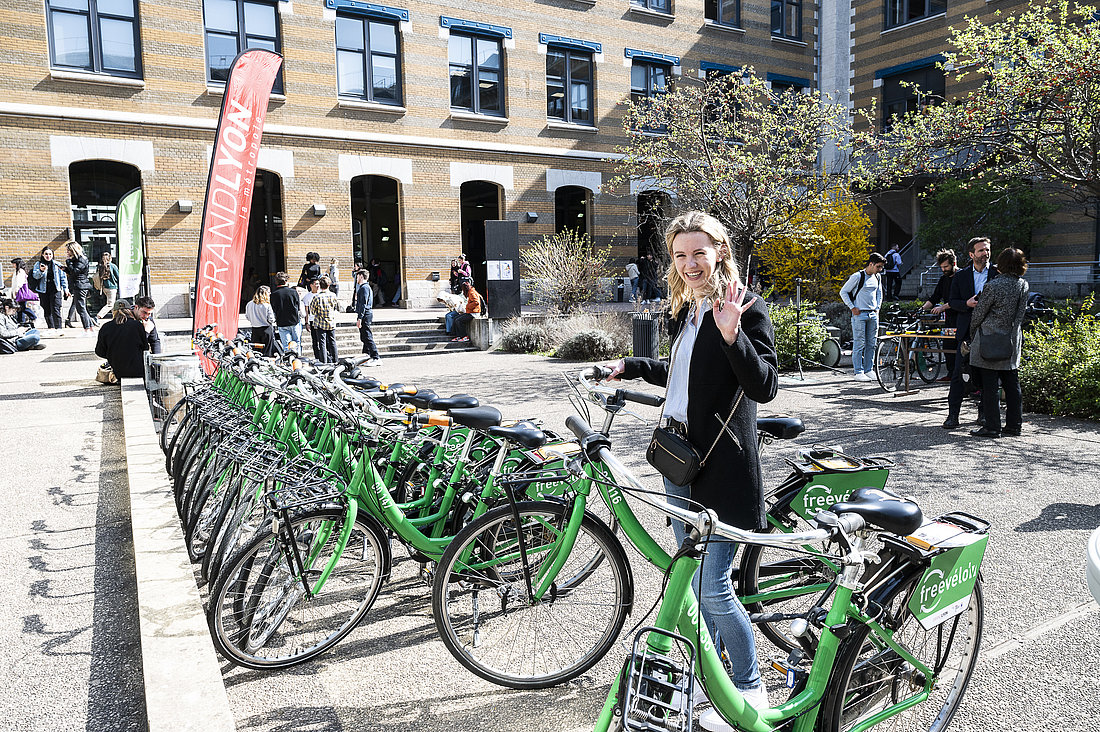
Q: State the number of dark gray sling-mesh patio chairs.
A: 0